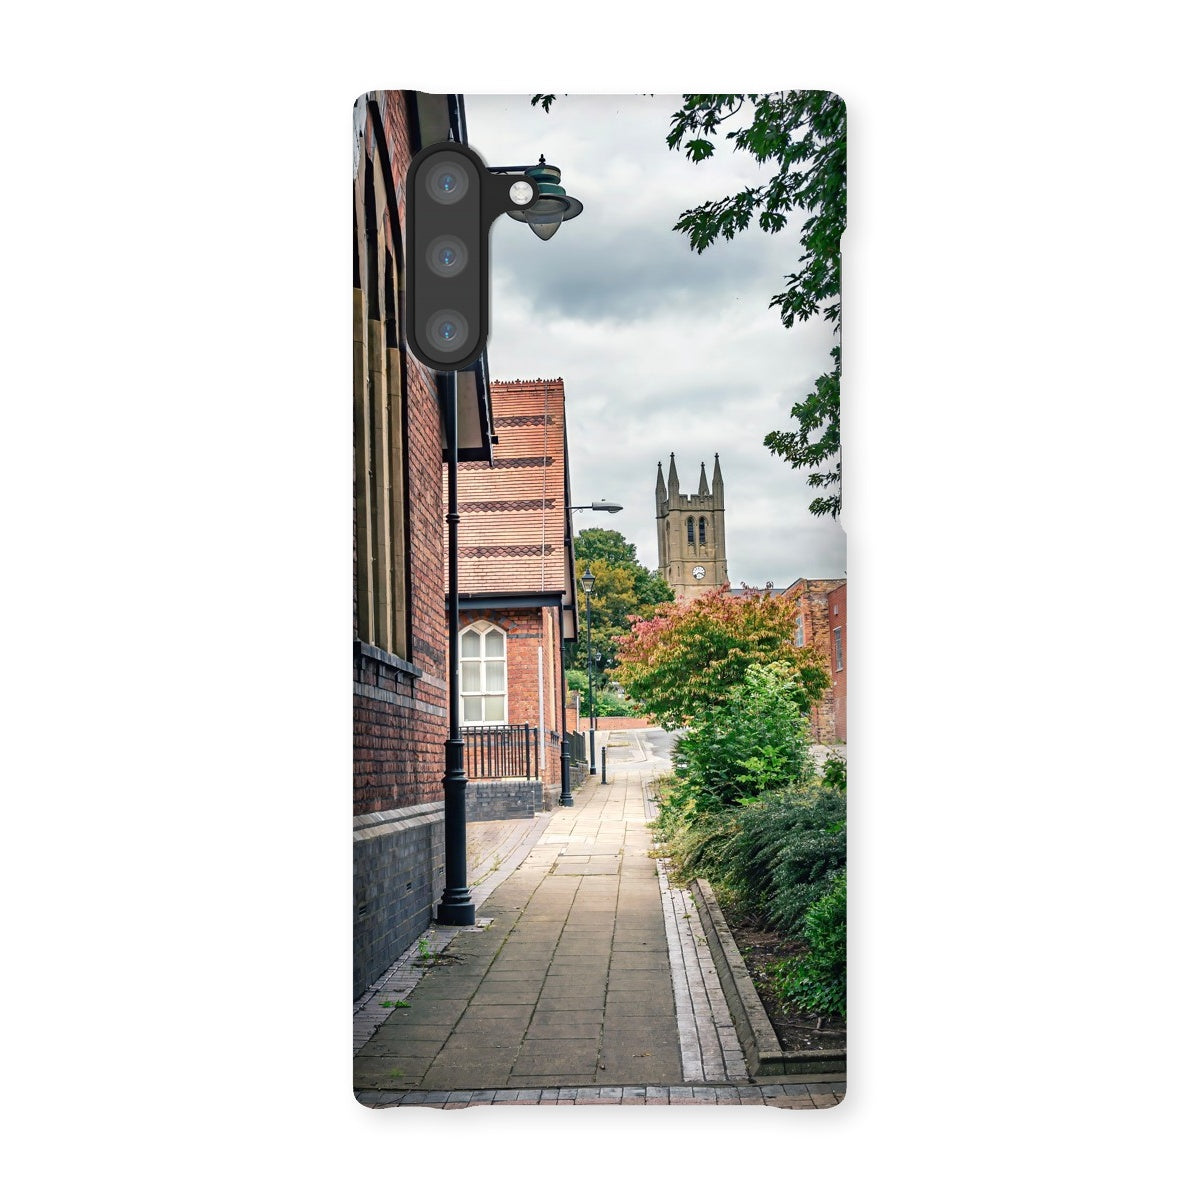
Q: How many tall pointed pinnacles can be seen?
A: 4